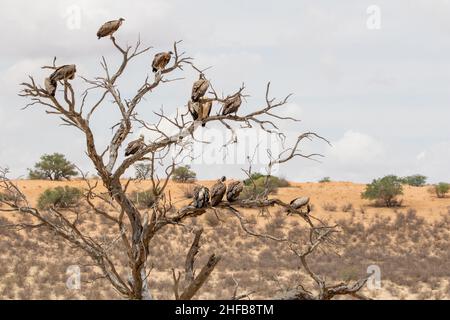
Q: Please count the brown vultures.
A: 12